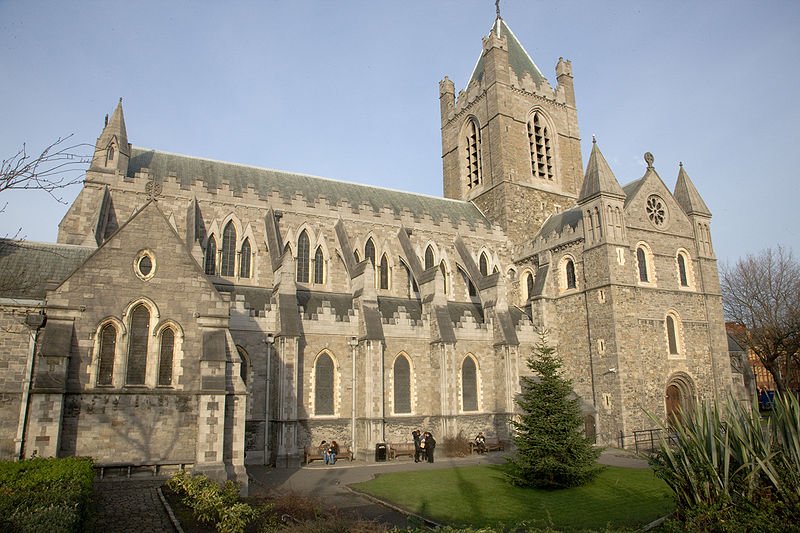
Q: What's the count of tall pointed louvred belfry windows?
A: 2